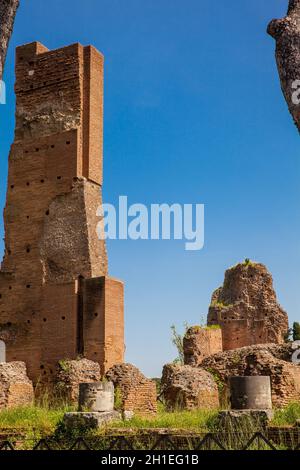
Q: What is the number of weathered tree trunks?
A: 2